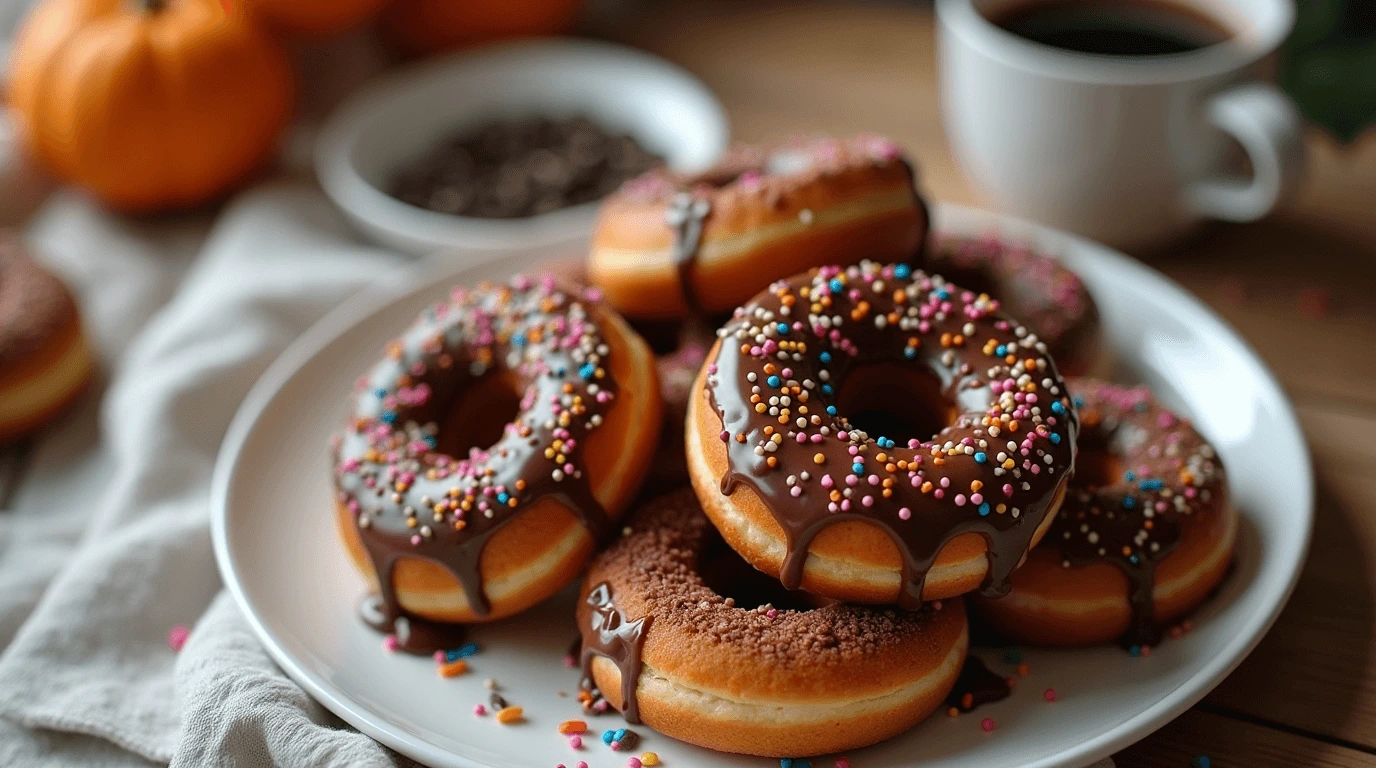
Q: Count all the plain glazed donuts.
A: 0